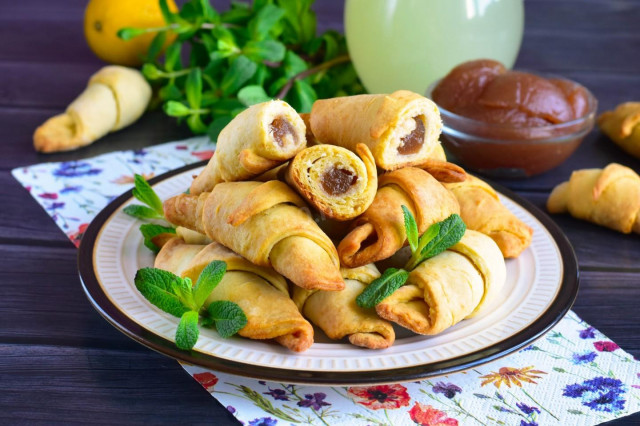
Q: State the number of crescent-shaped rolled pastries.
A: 12